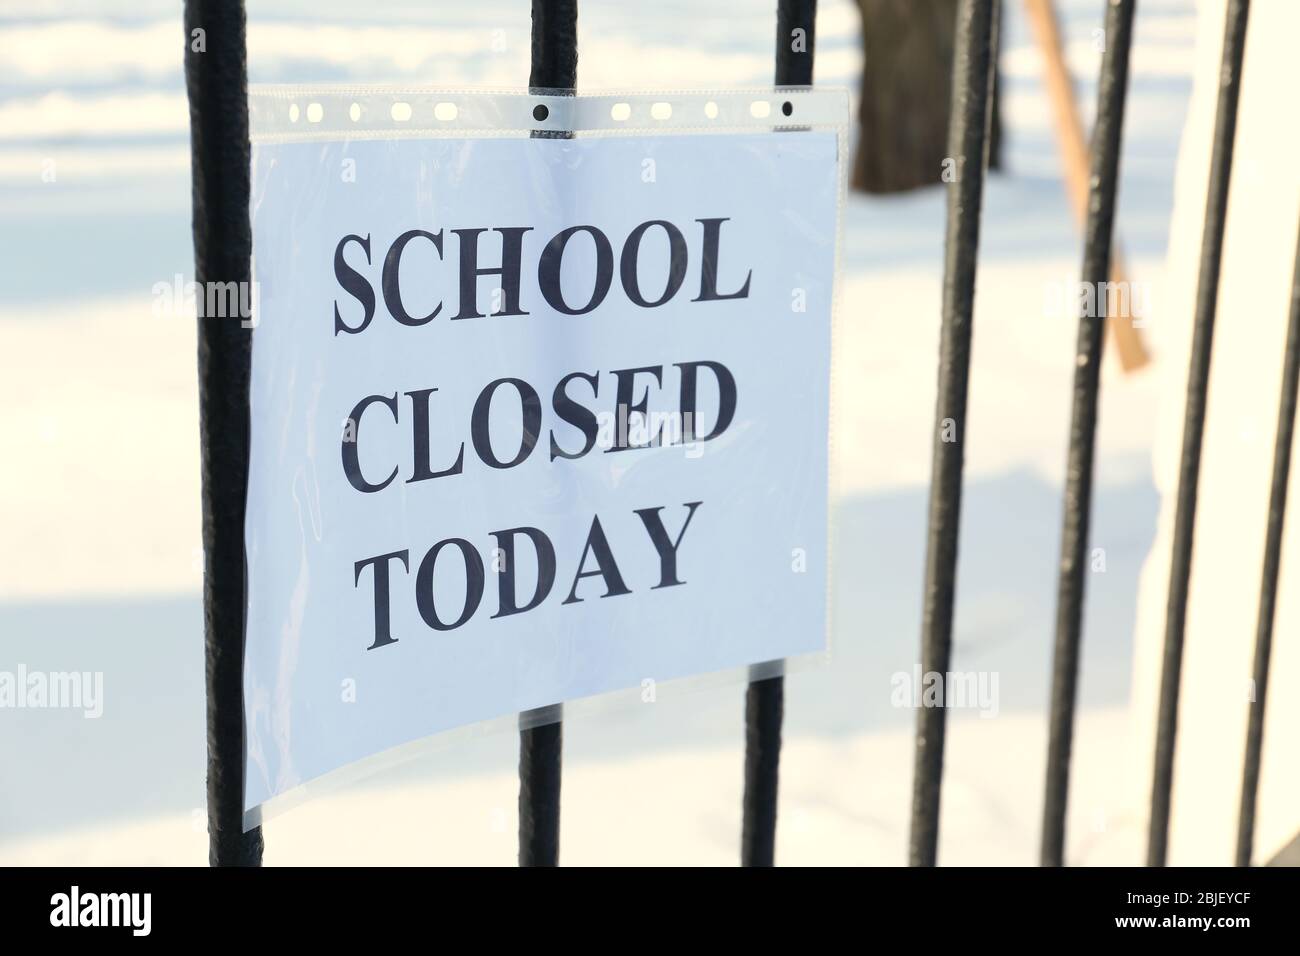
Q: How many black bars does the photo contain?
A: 7